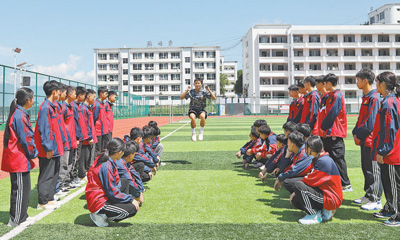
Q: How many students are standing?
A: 15